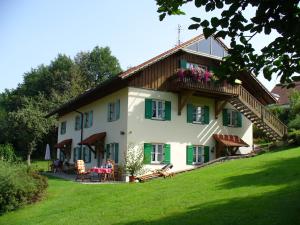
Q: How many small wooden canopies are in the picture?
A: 3